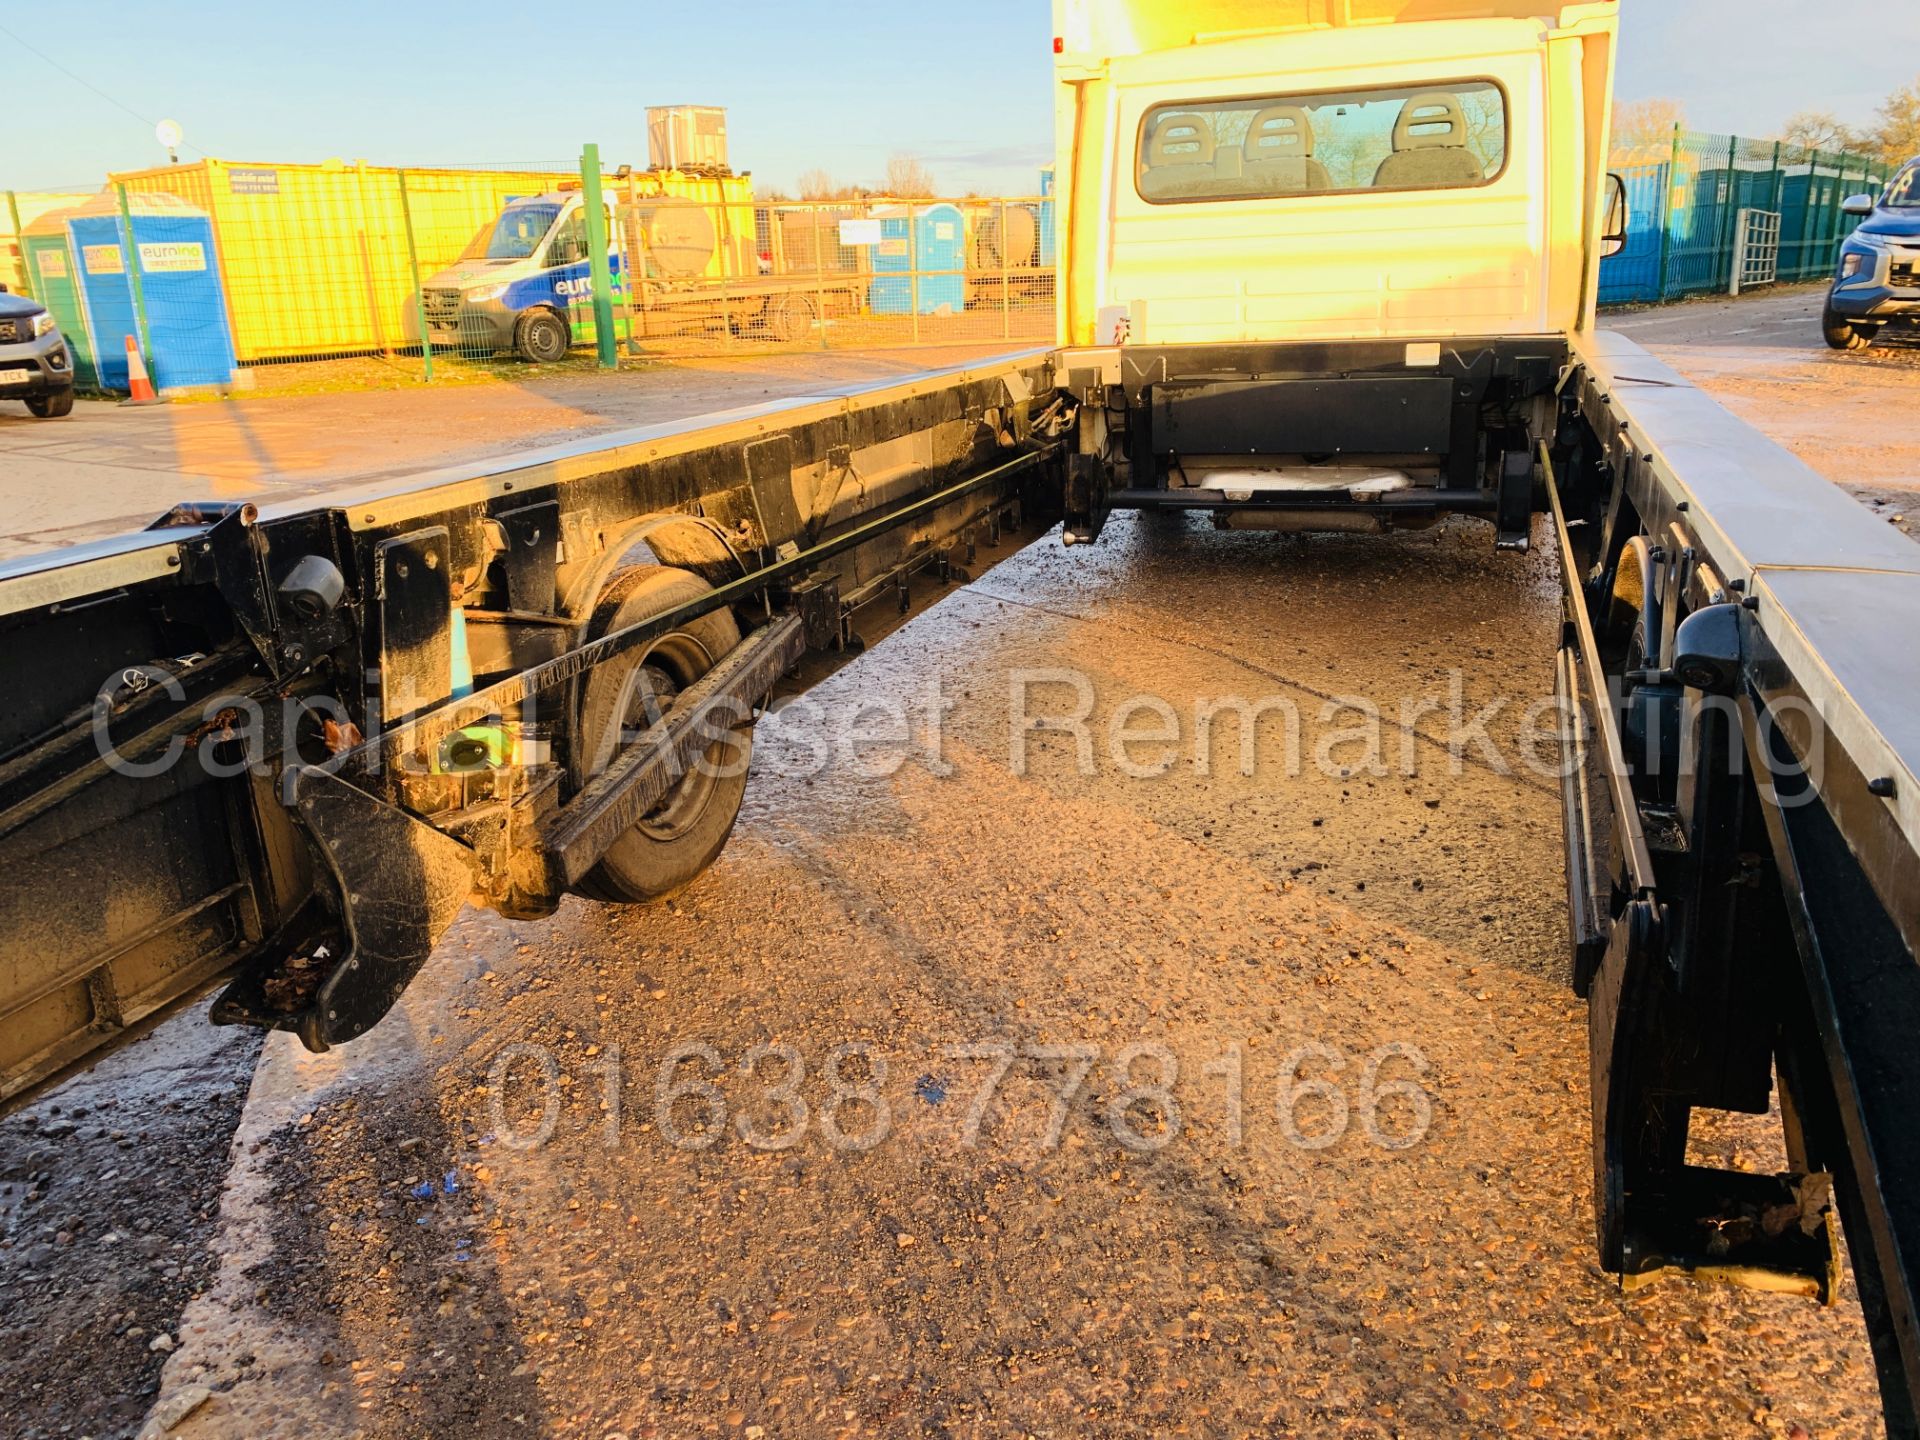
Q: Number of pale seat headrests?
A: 3